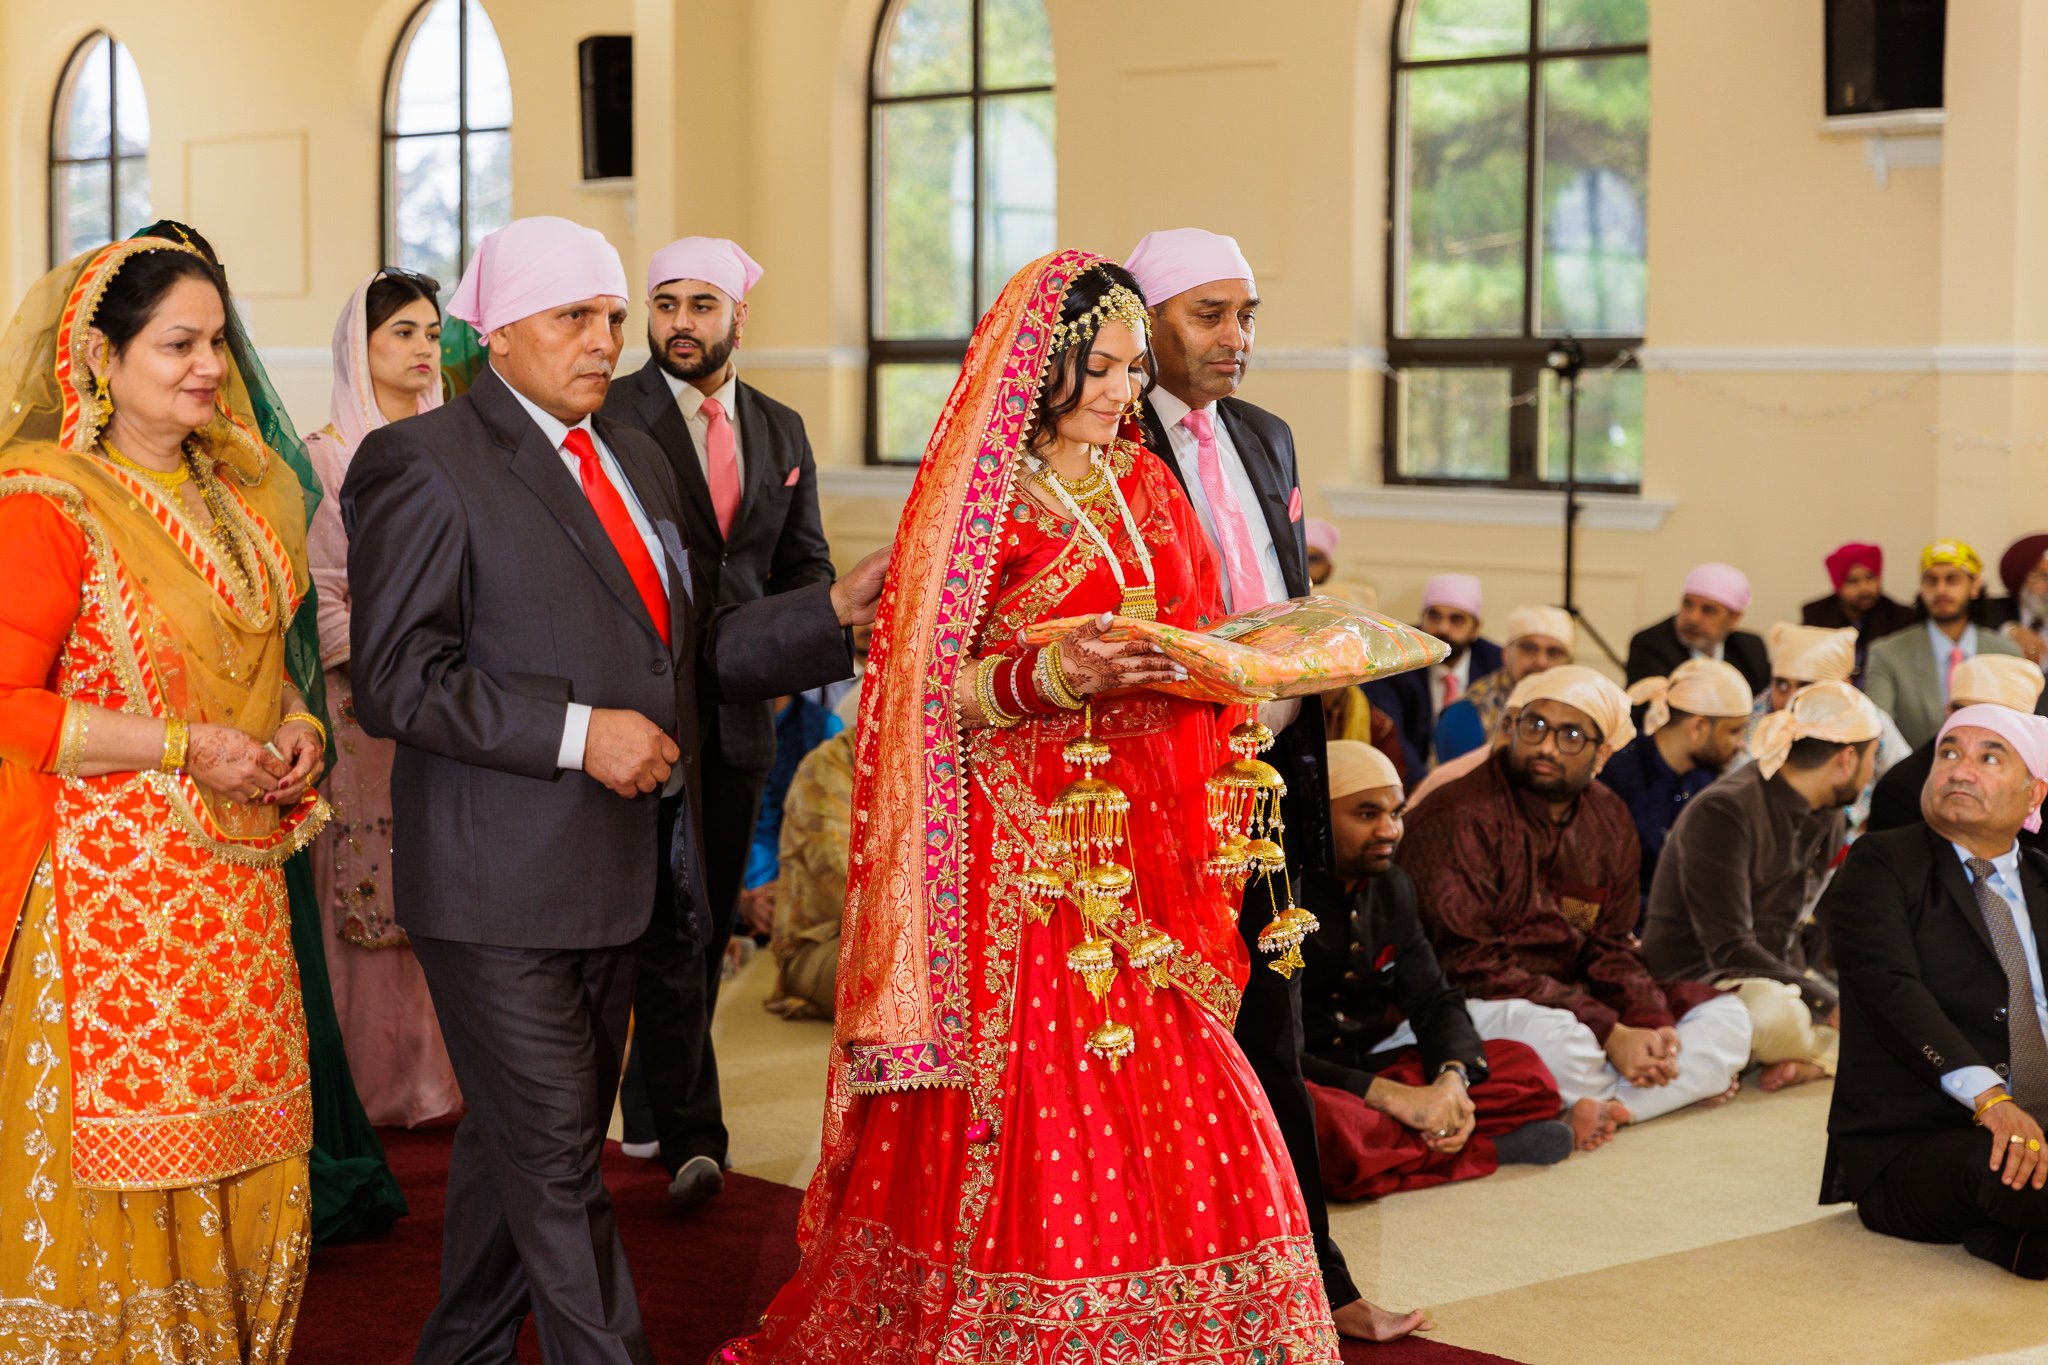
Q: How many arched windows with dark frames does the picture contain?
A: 4